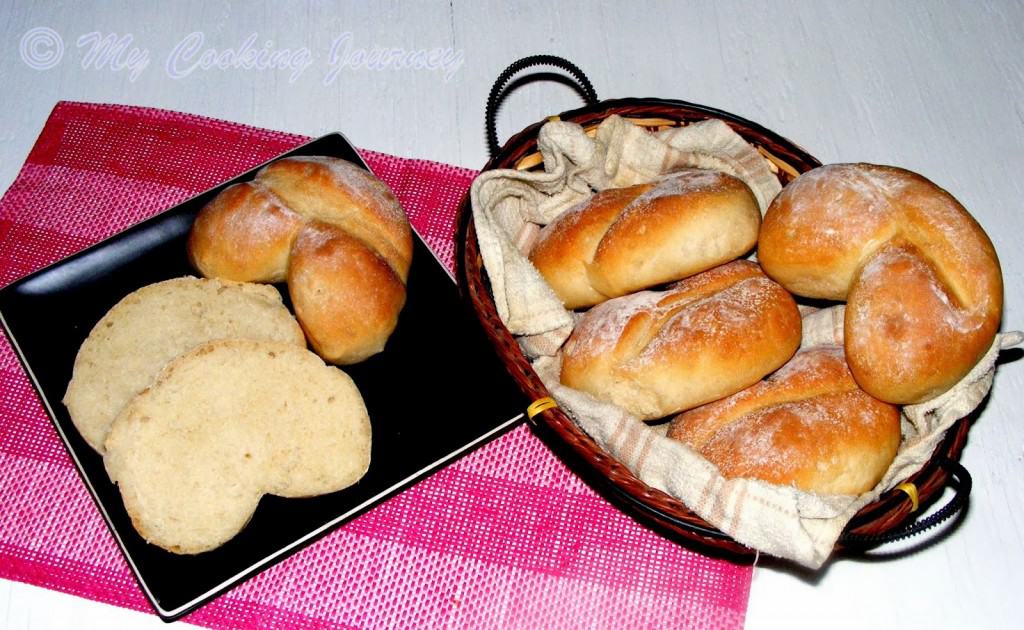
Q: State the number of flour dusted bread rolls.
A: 5